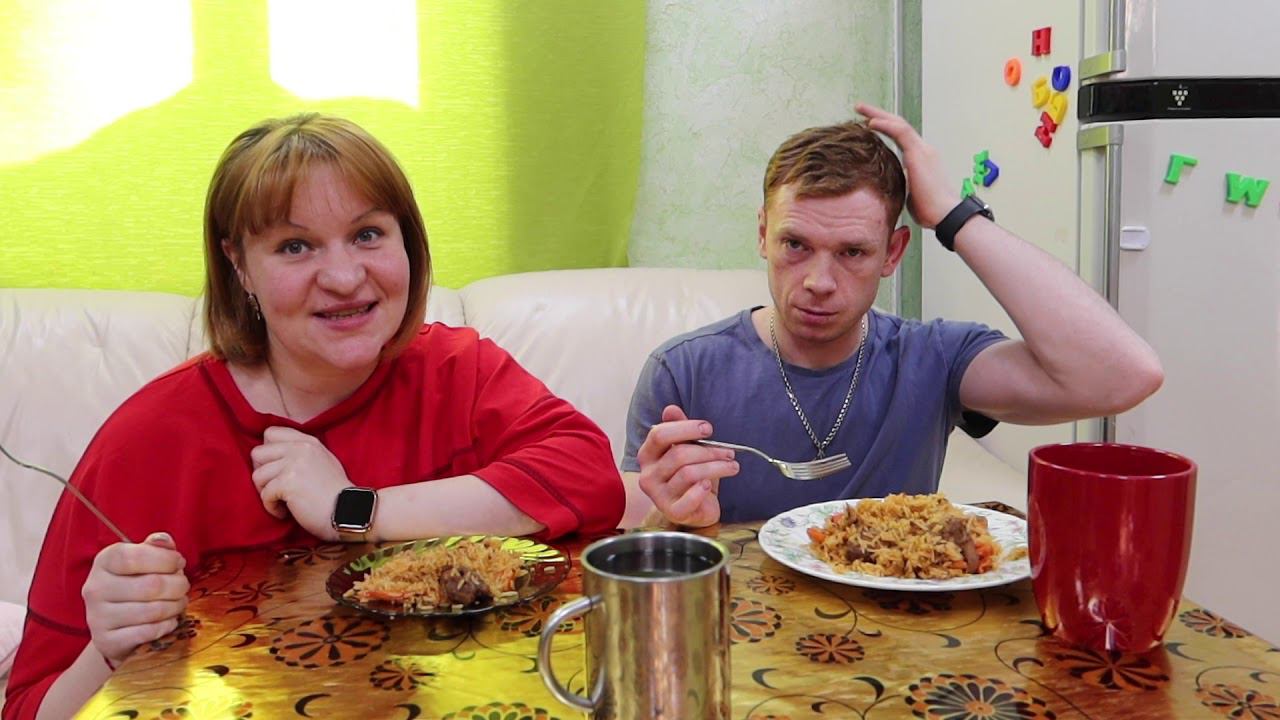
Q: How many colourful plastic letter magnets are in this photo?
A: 11